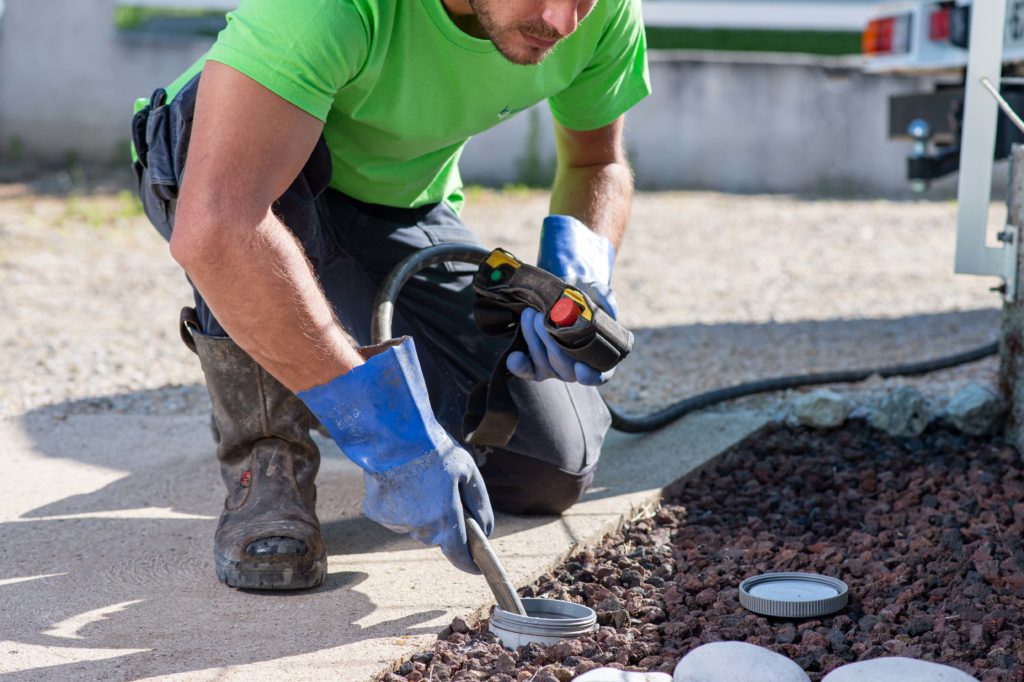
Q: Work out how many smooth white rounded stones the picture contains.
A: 3